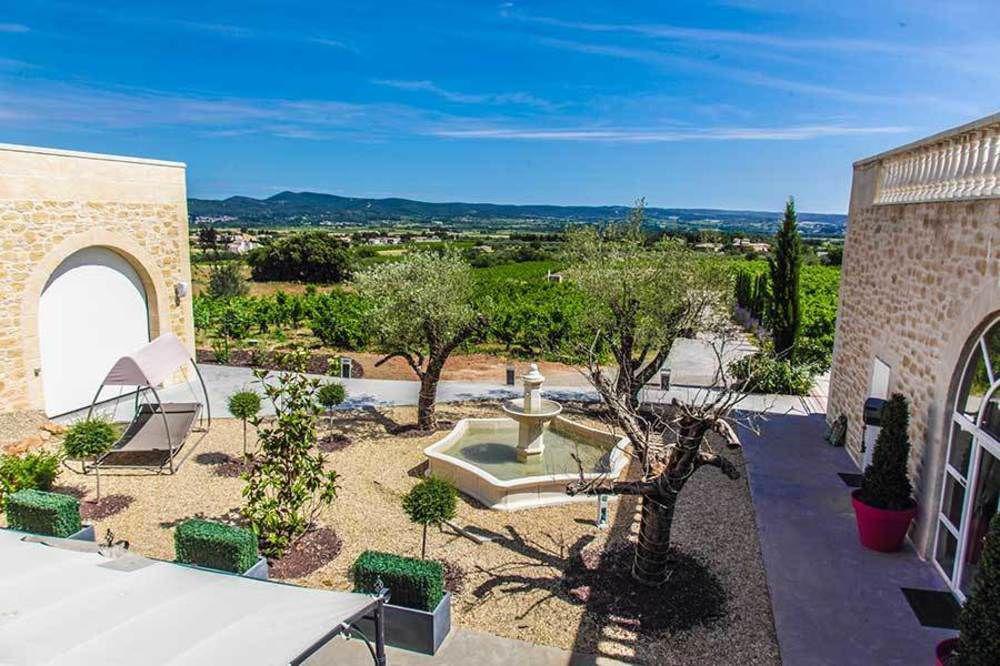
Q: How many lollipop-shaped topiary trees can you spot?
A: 4